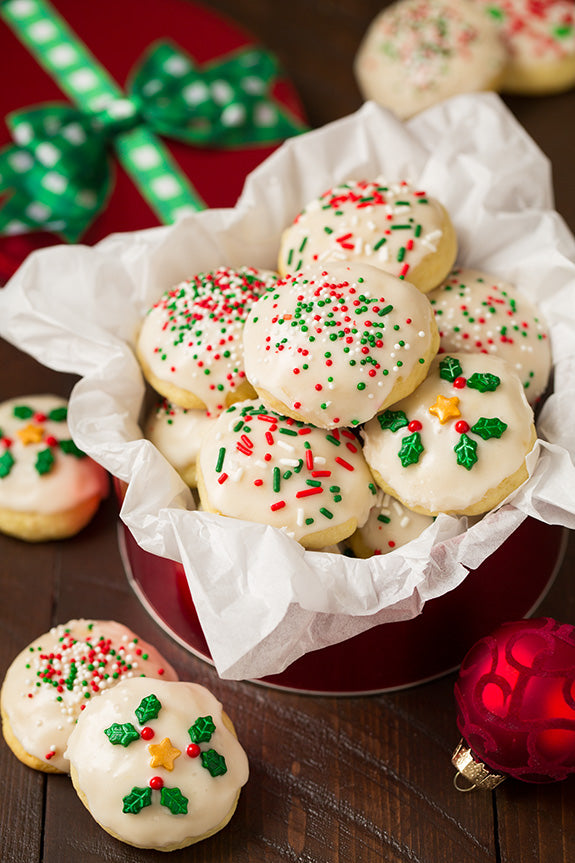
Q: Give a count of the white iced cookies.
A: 13